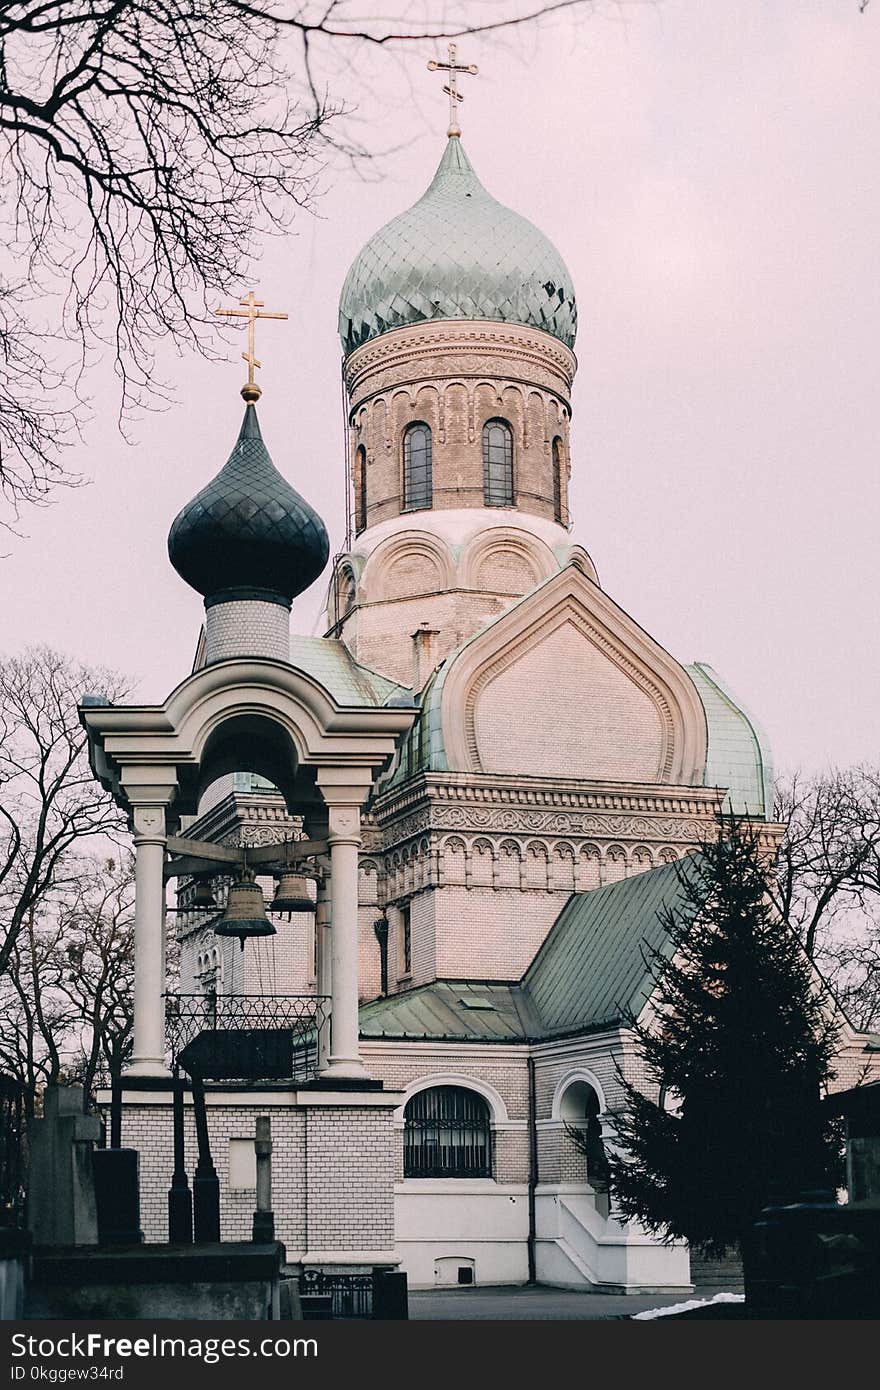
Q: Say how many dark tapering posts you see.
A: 2